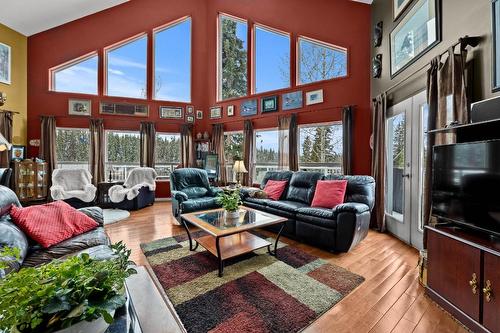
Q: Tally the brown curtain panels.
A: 11